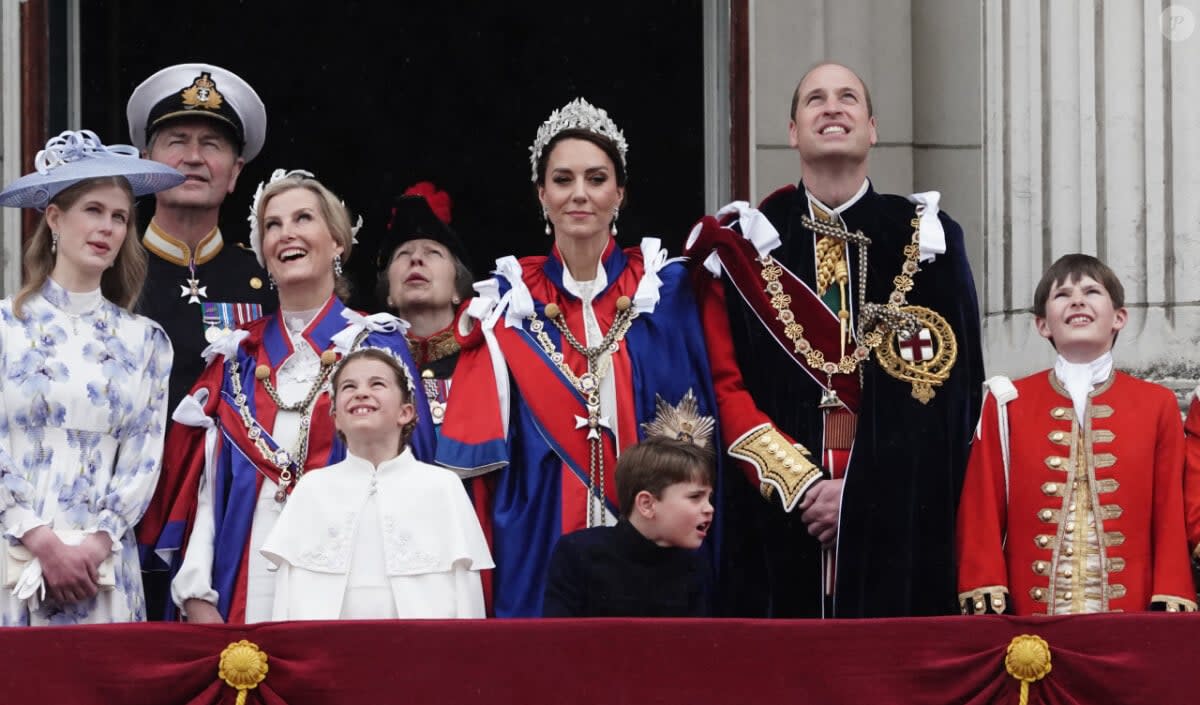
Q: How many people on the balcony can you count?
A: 9